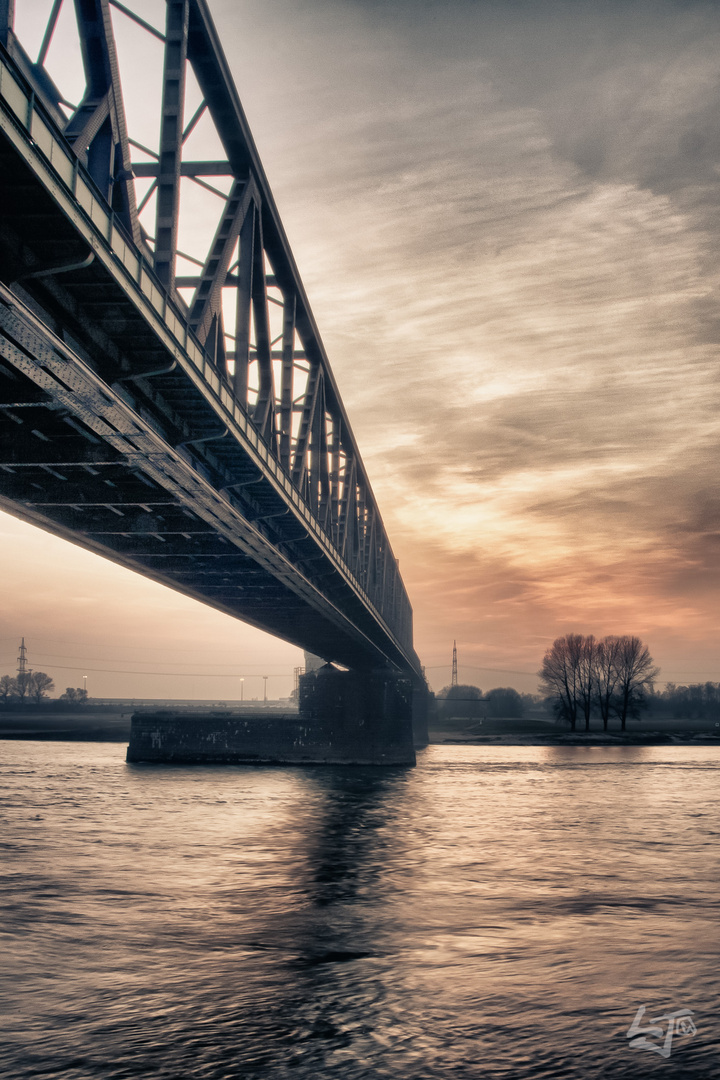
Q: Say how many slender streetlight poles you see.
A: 3